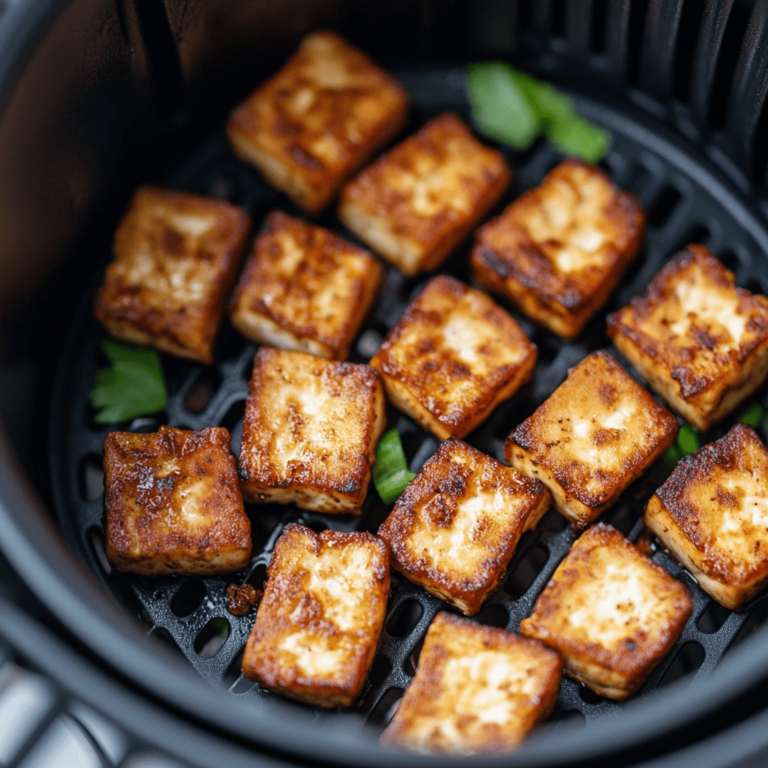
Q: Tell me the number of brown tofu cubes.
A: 15